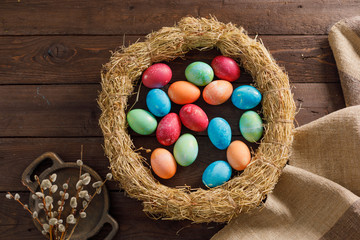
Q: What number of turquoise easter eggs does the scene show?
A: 4